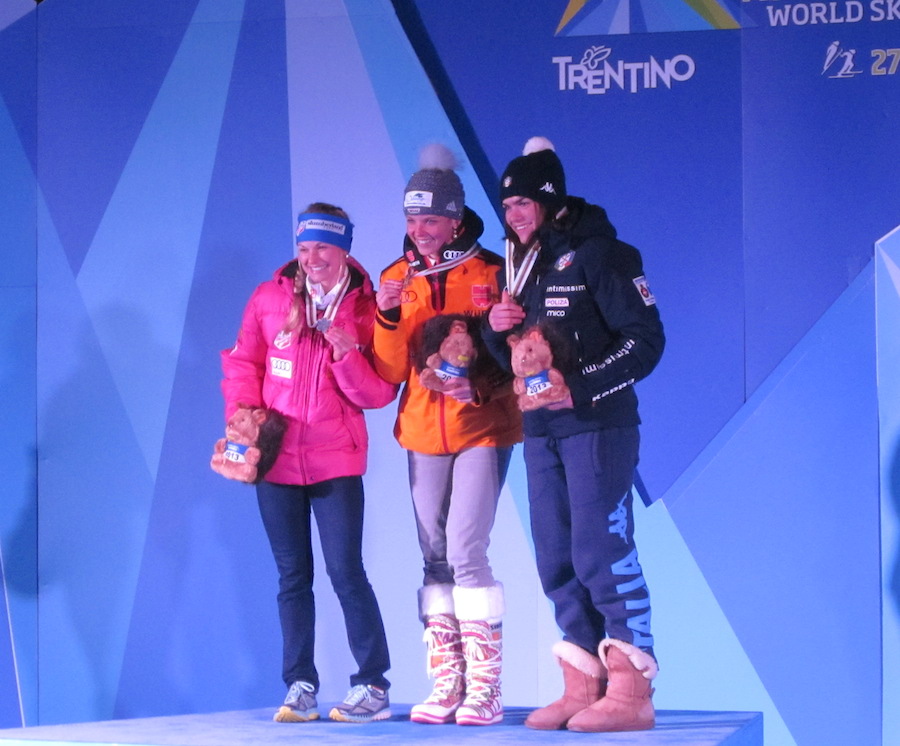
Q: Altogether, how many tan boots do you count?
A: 2